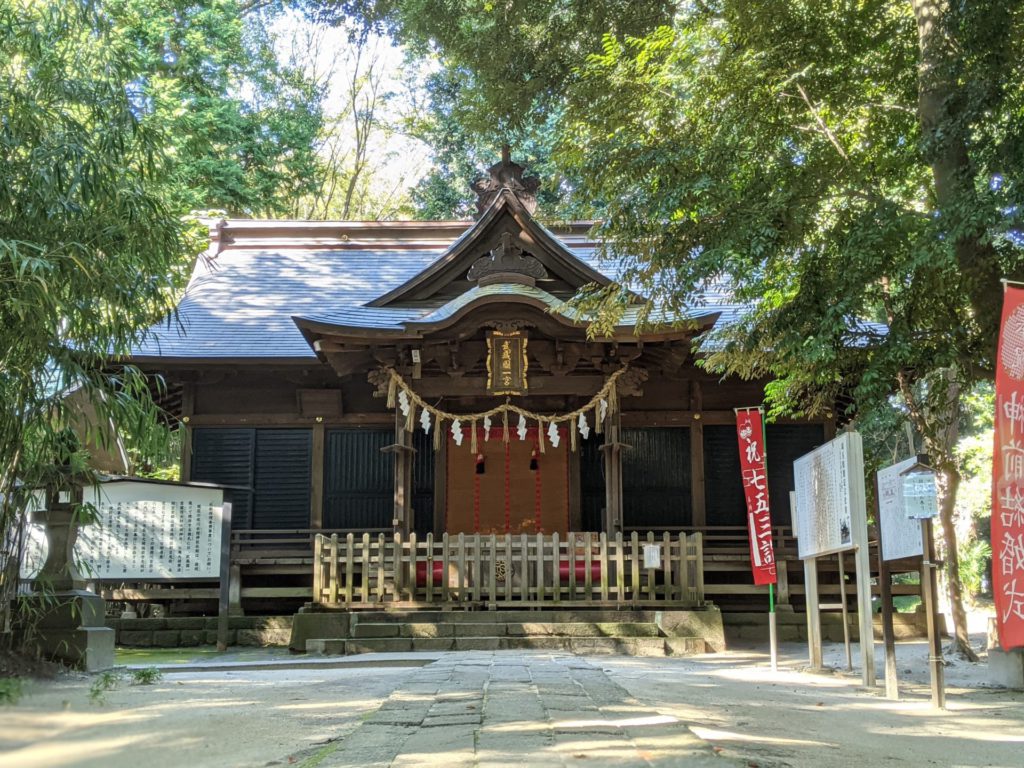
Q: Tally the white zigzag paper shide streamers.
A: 8